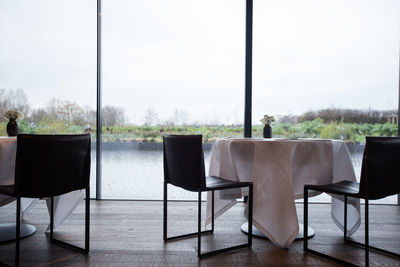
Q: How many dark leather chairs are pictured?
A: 3